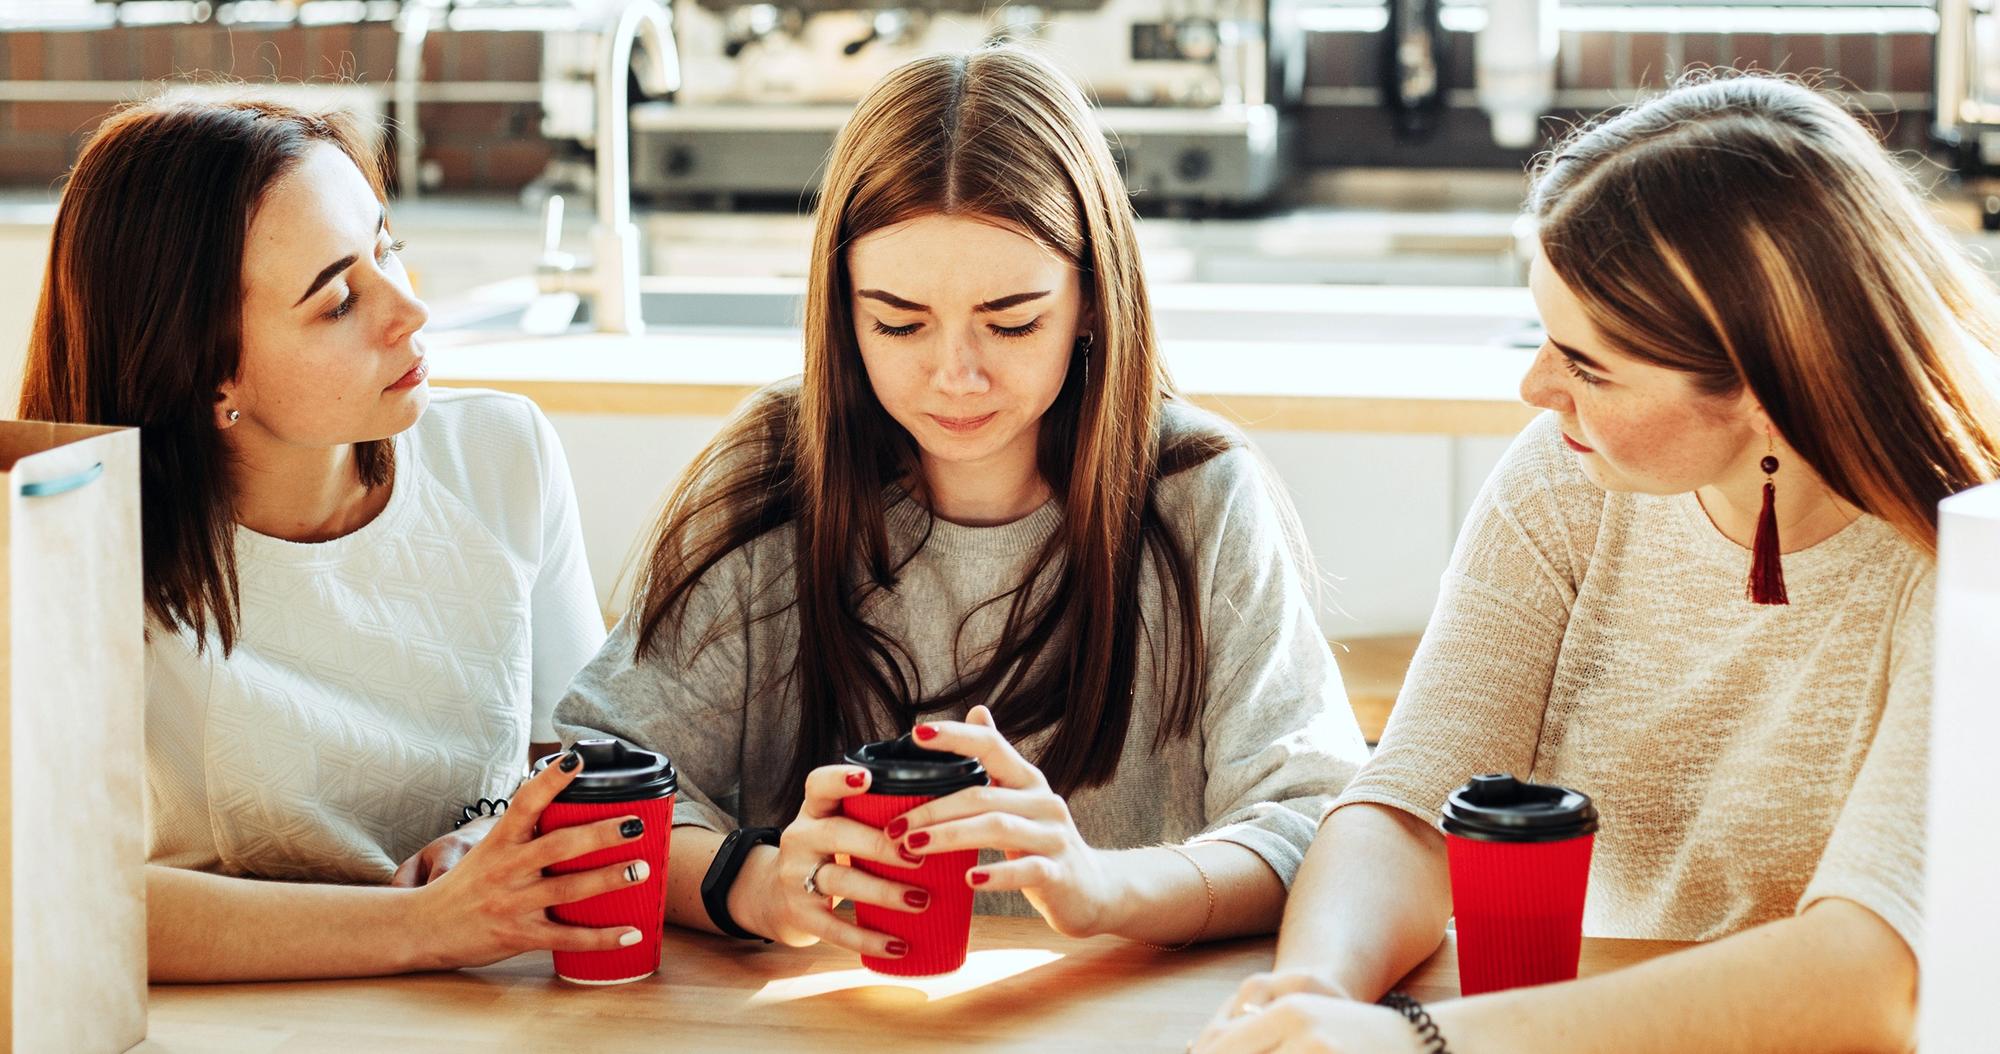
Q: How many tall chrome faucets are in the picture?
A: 1